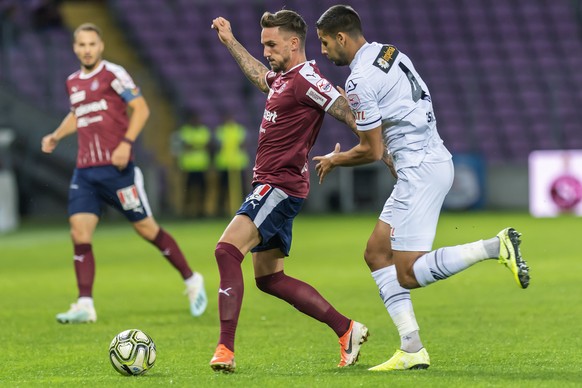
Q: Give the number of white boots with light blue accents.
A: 2